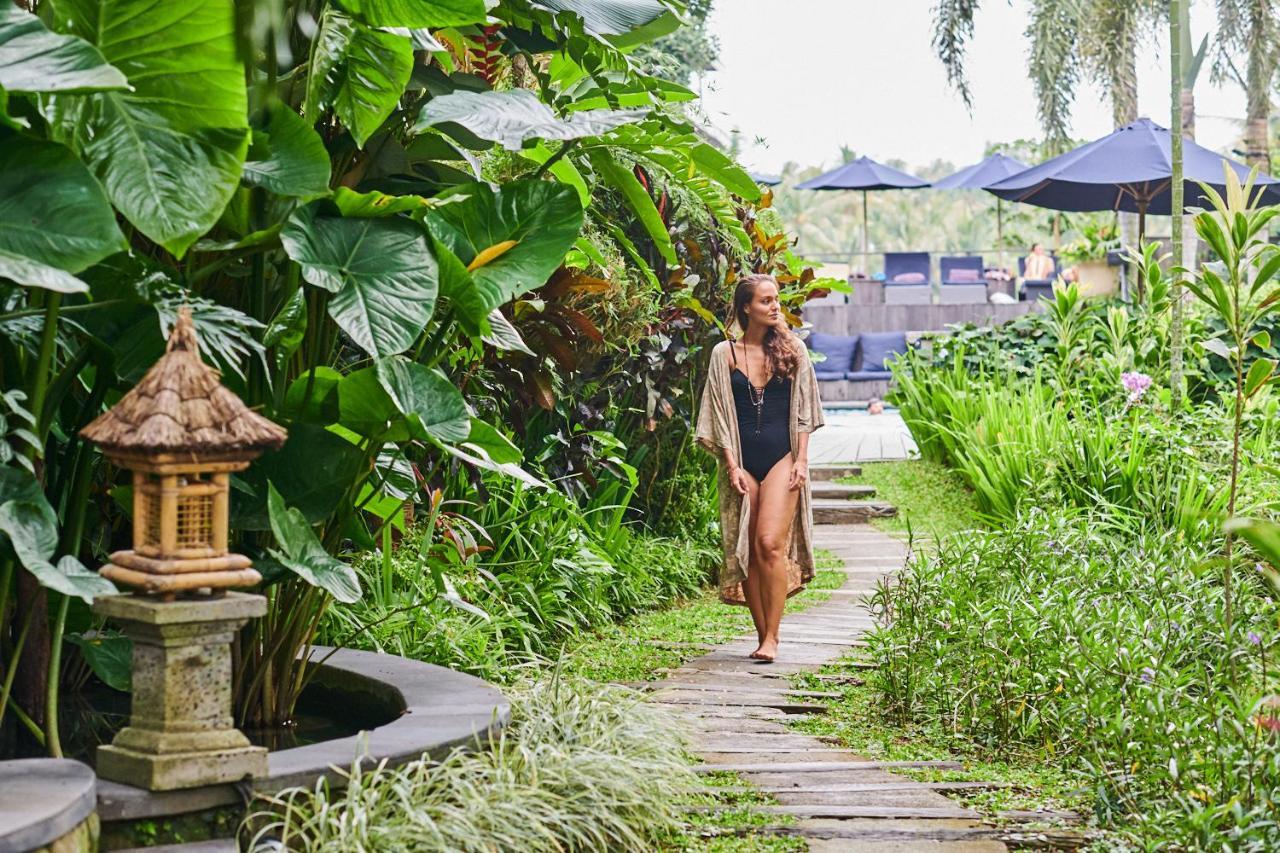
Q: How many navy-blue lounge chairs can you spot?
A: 3